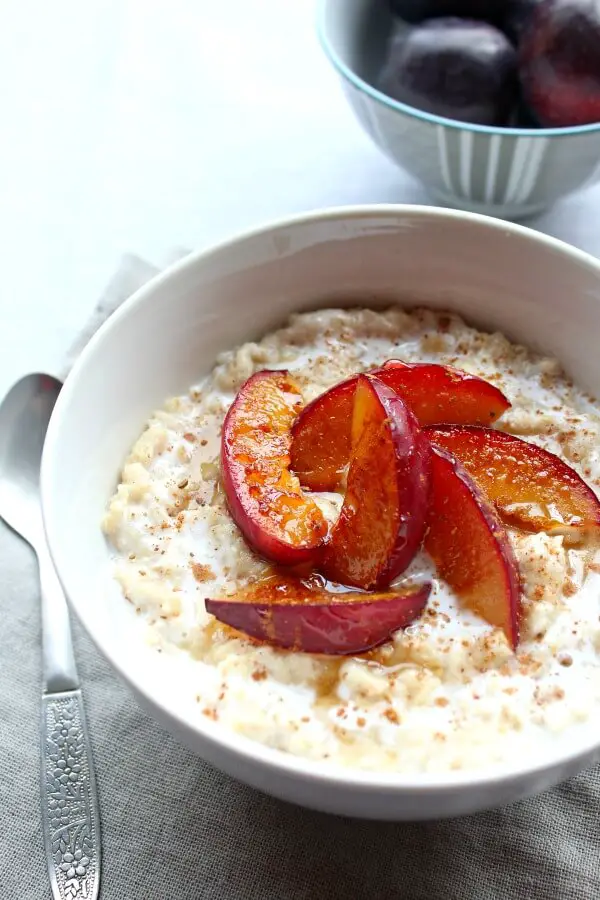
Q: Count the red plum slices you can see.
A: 6